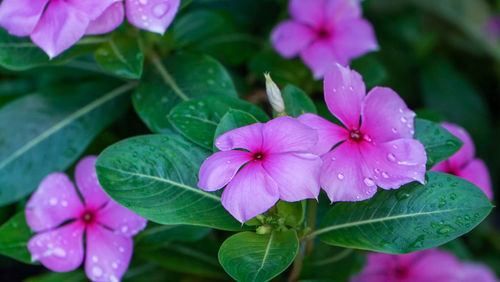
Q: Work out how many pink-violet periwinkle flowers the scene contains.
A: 8